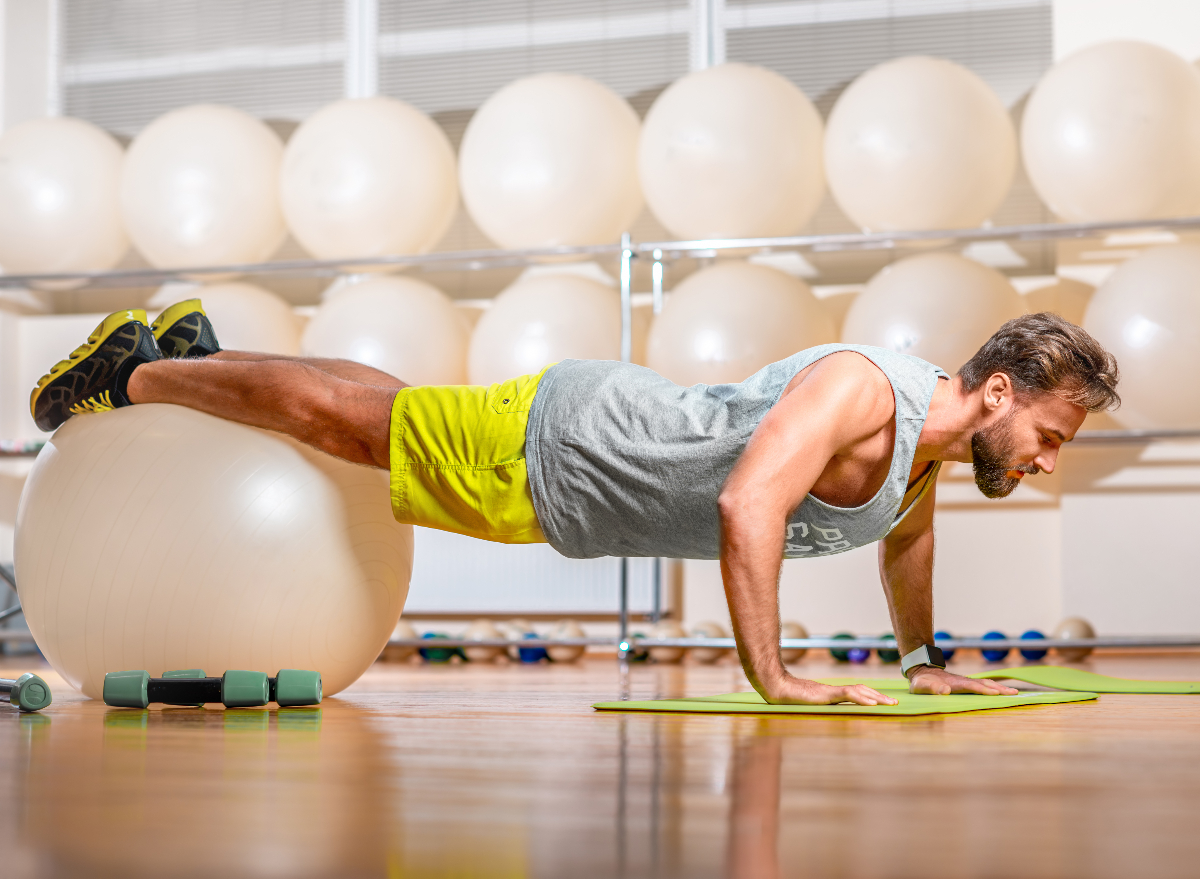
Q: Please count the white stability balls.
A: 14